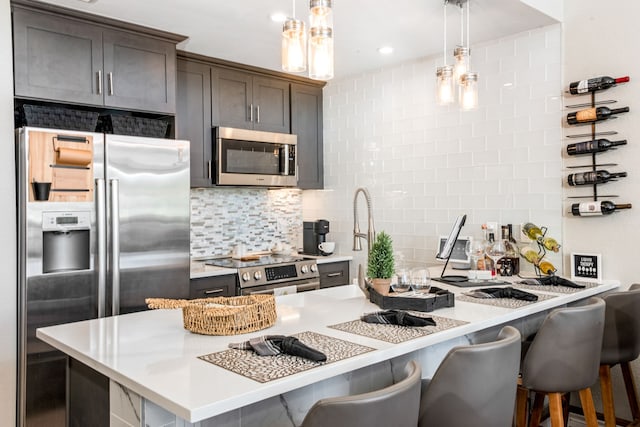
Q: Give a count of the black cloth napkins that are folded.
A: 4